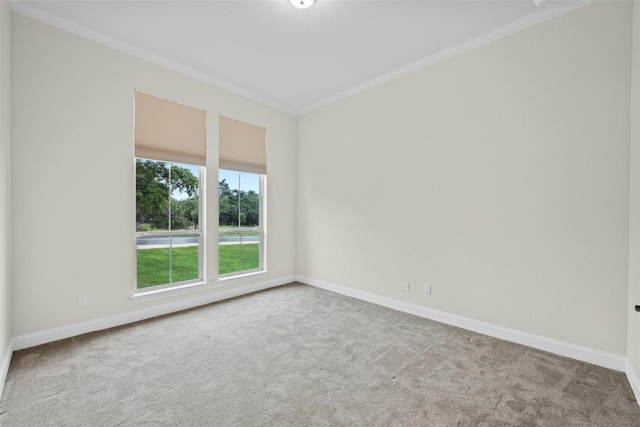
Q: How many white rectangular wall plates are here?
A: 3